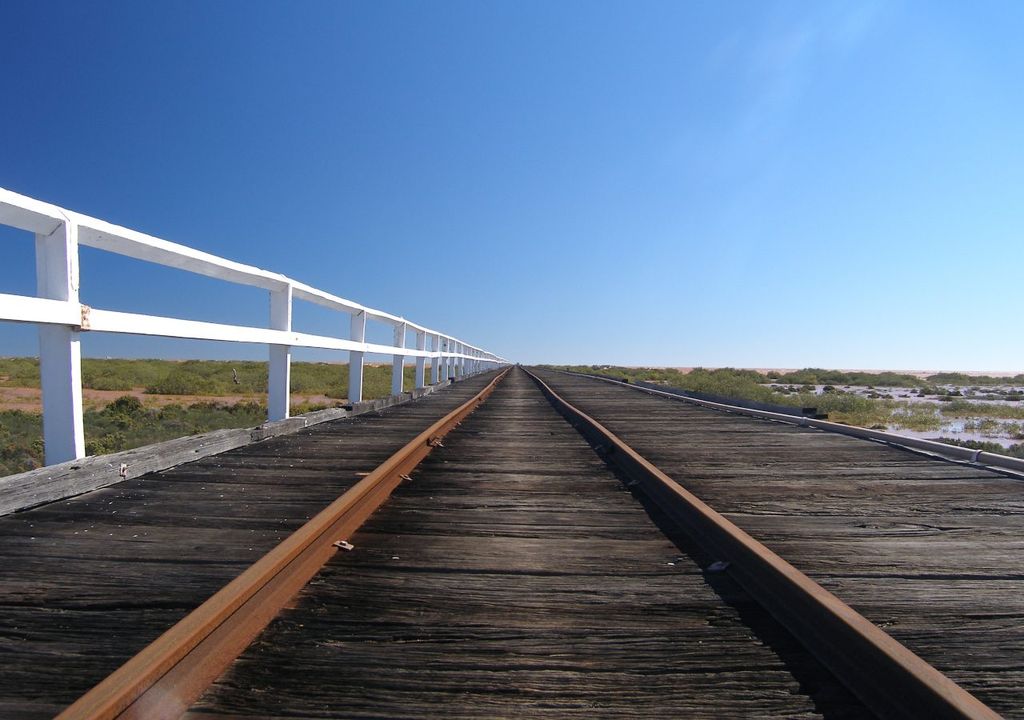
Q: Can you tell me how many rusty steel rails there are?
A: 2